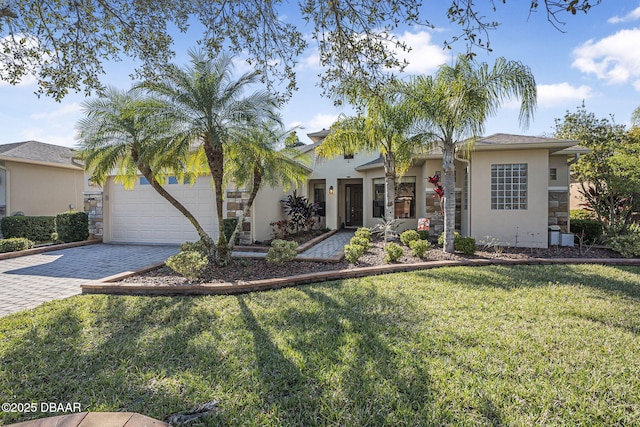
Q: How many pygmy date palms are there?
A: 3